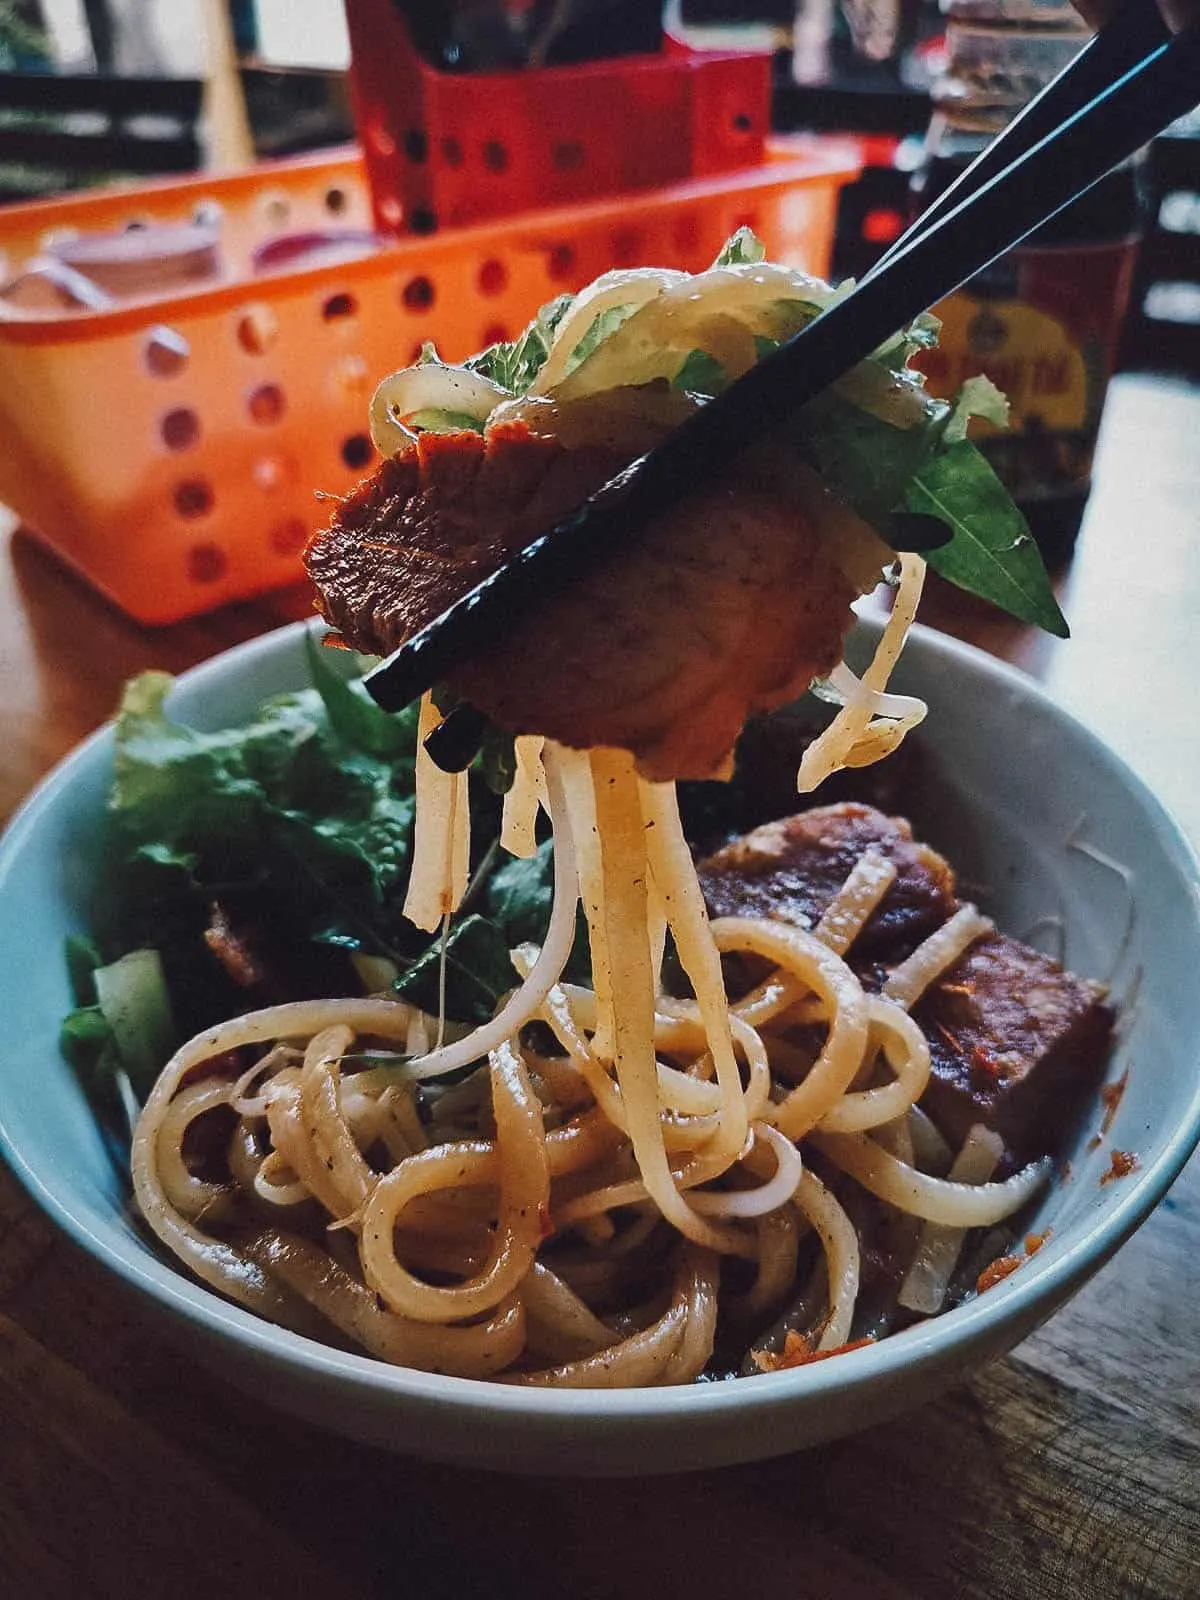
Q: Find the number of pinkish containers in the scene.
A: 2